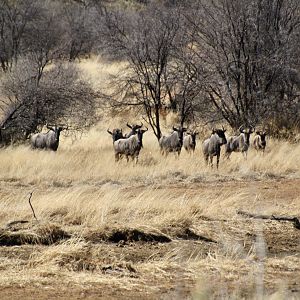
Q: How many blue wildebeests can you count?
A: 9